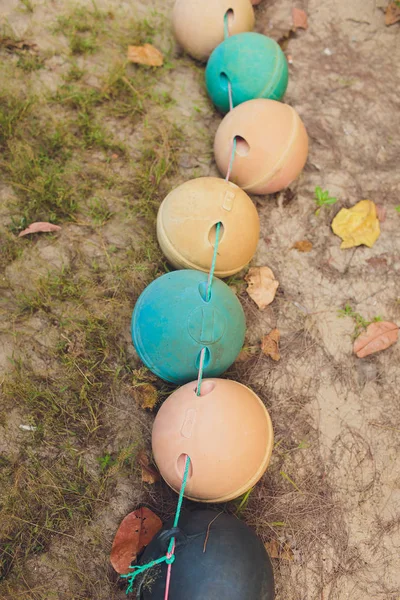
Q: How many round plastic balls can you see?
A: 7